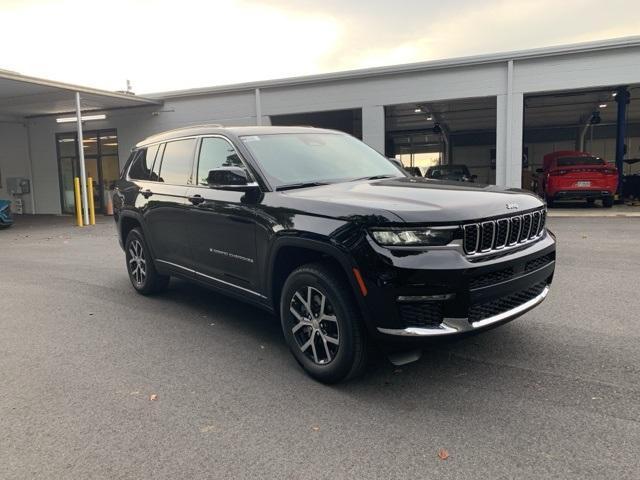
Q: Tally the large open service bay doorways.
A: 3